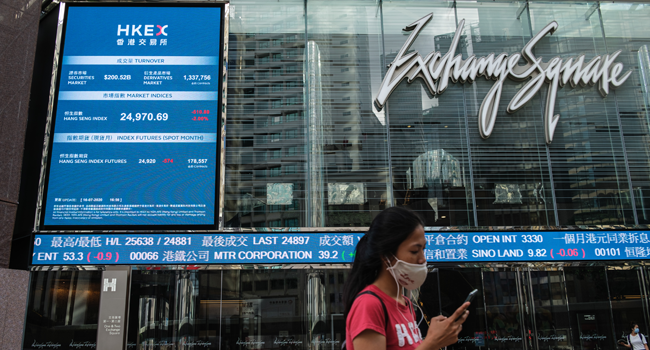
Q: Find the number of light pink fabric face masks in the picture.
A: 1